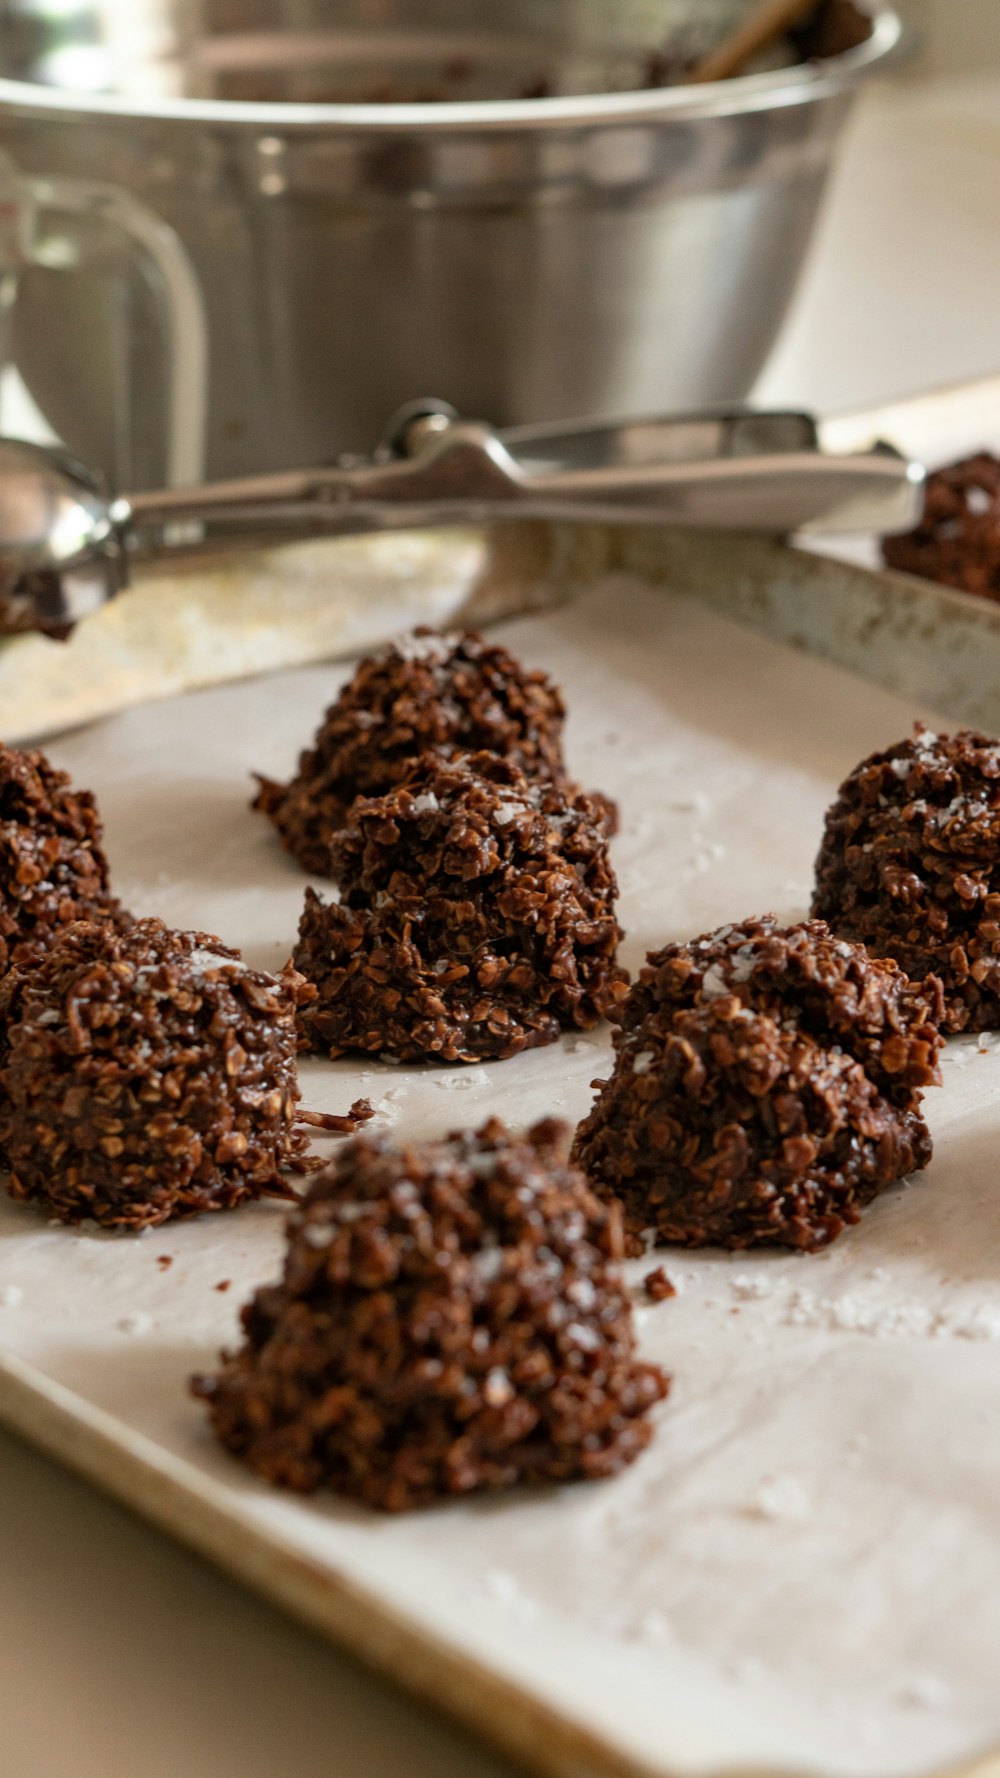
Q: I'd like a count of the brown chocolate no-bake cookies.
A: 8